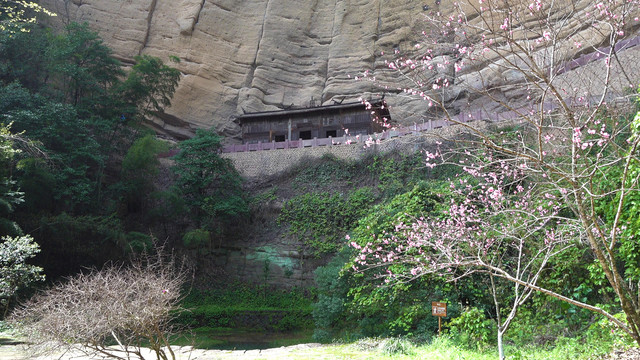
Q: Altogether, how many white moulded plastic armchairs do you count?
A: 0